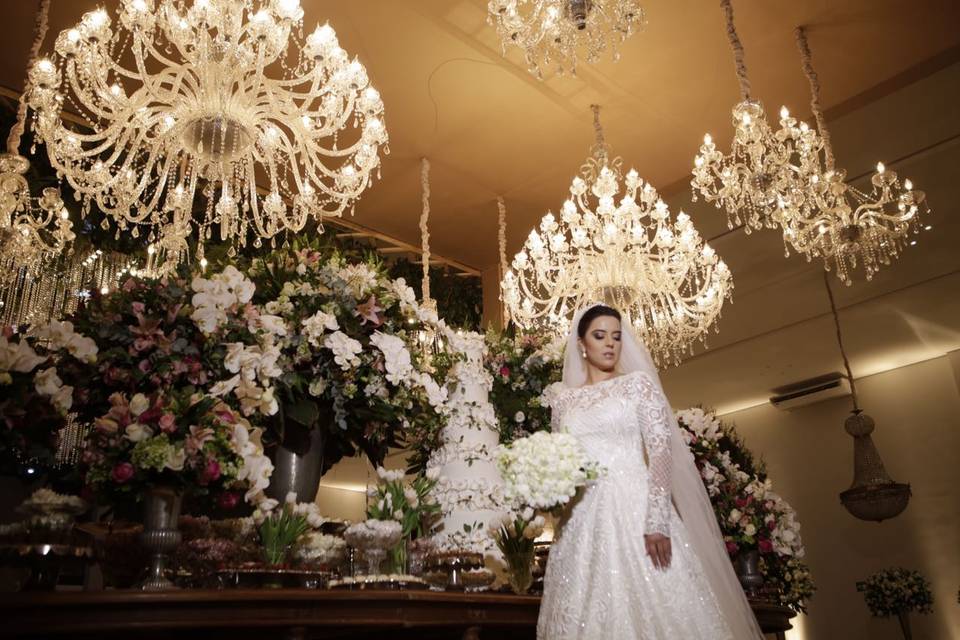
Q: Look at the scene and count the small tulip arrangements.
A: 3